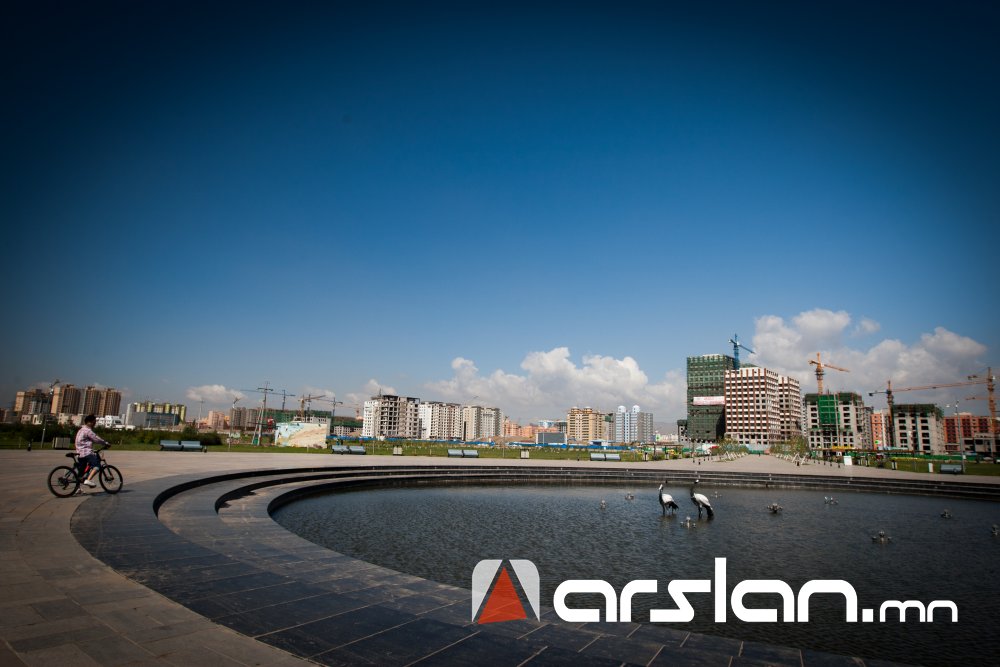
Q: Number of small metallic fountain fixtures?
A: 9